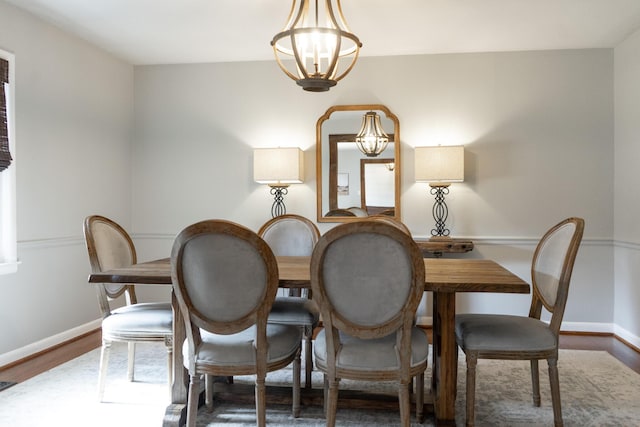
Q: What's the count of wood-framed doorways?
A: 2